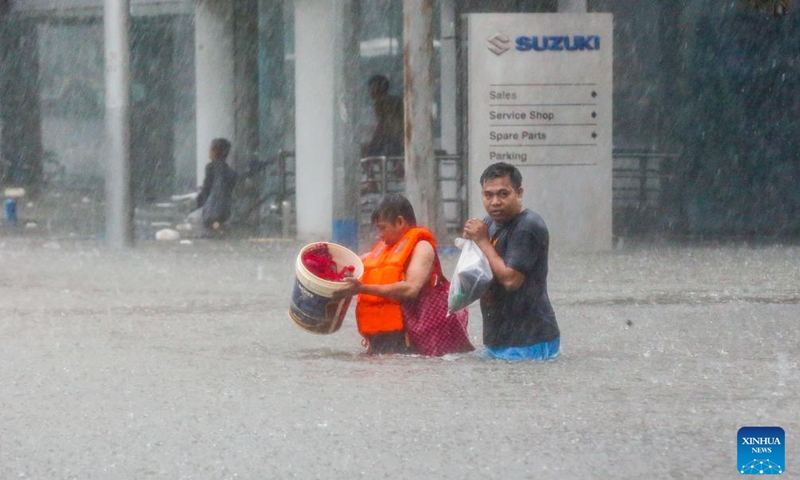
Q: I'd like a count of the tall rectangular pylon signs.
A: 1